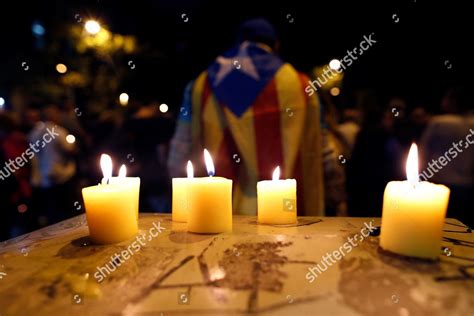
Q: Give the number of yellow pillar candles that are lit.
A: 6